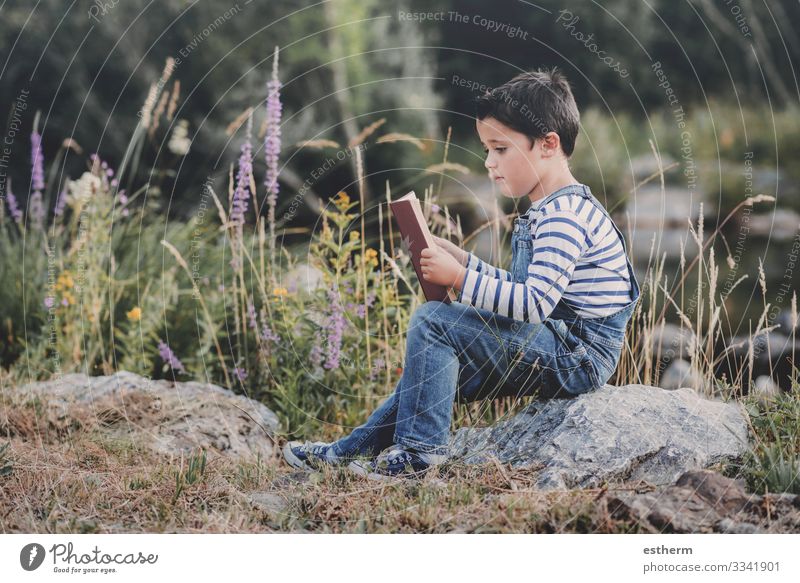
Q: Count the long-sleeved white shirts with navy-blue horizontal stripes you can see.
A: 1